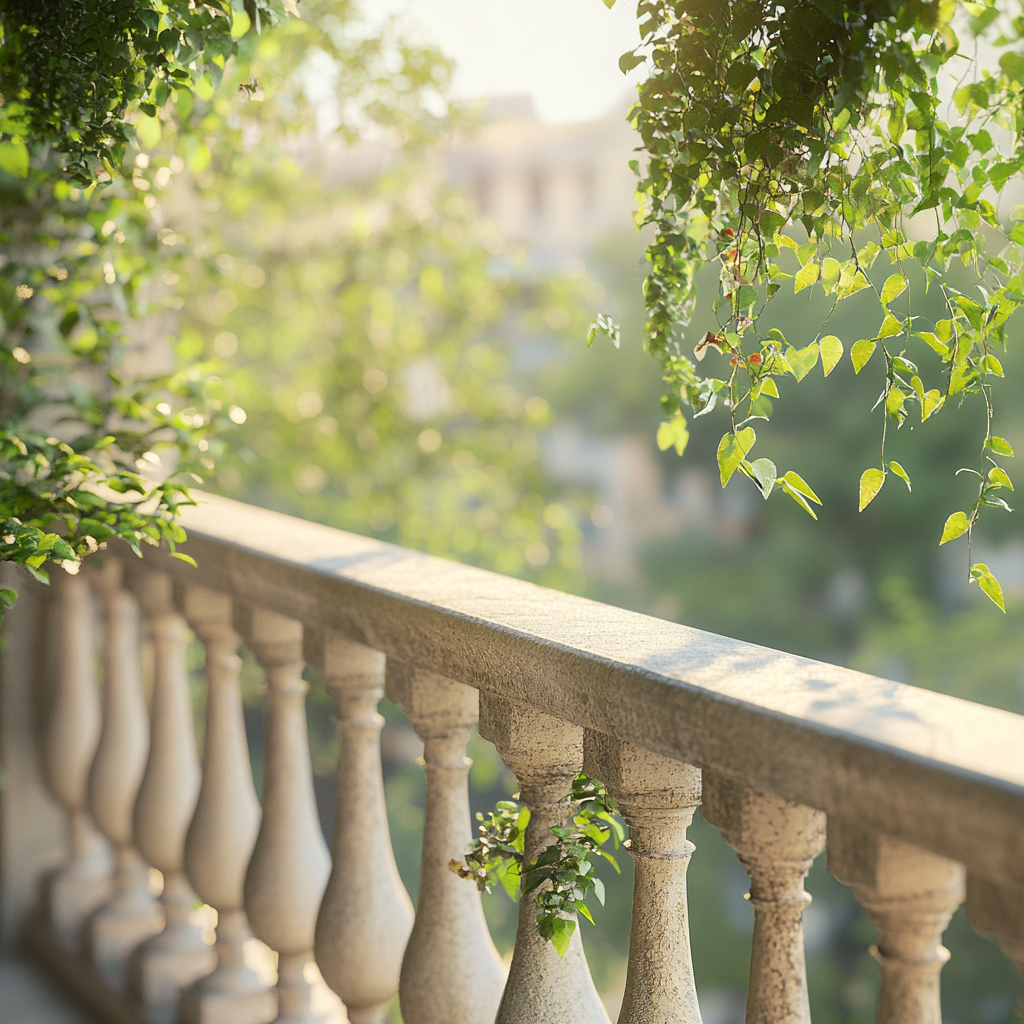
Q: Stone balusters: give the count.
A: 12